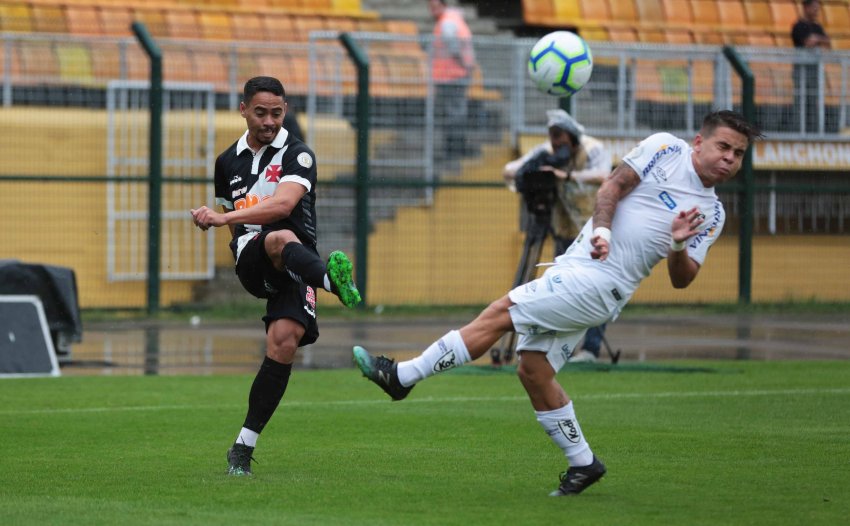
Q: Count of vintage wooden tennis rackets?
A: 0